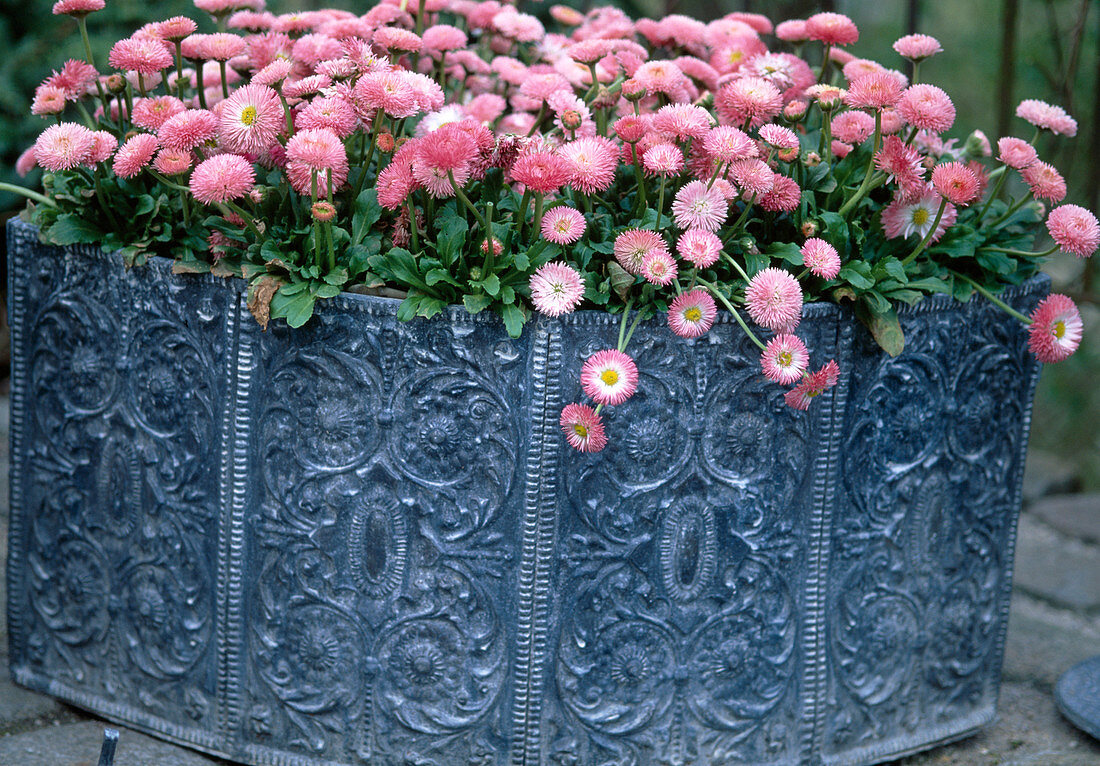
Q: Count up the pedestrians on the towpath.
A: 0